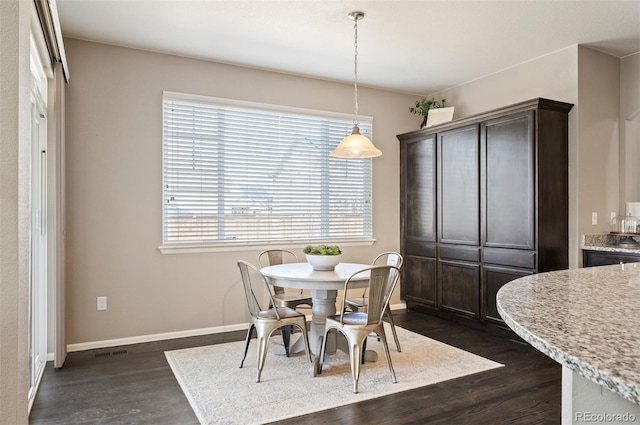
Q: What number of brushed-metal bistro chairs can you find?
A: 4